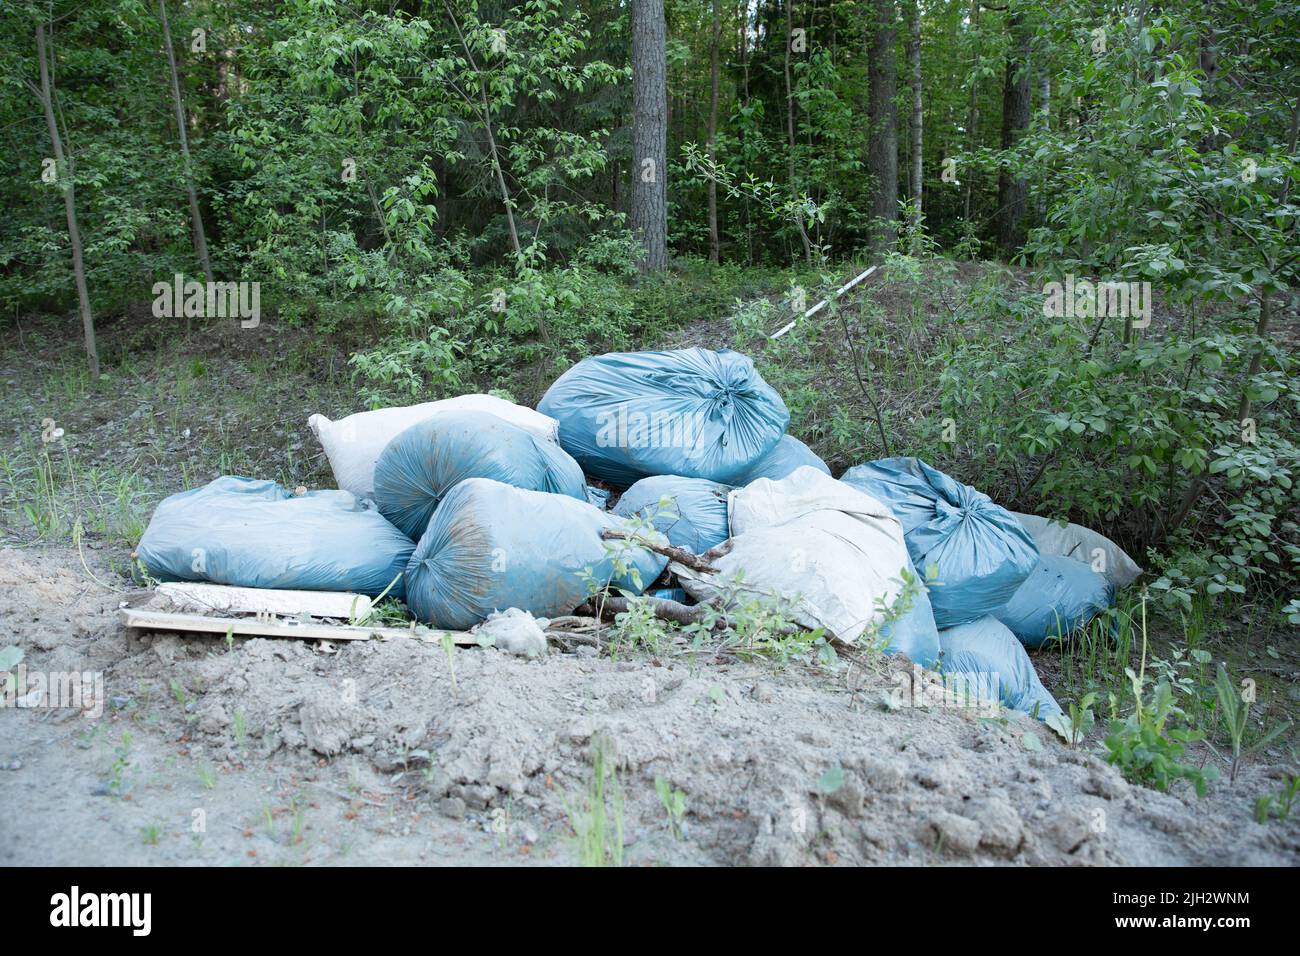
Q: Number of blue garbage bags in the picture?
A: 10